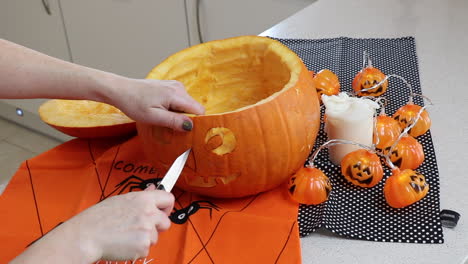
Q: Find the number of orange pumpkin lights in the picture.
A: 8